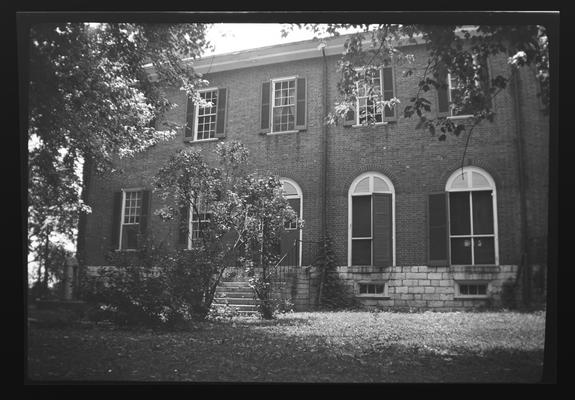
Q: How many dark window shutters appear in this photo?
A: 13